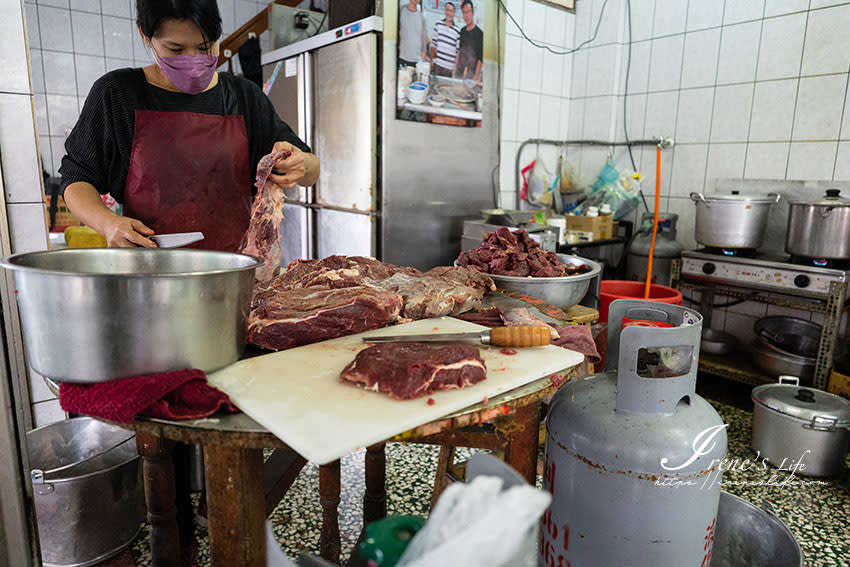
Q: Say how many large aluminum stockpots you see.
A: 3